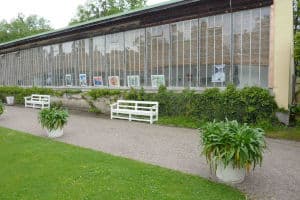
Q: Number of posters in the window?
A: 7